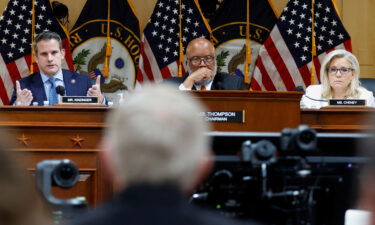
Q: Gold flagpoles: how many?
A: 5